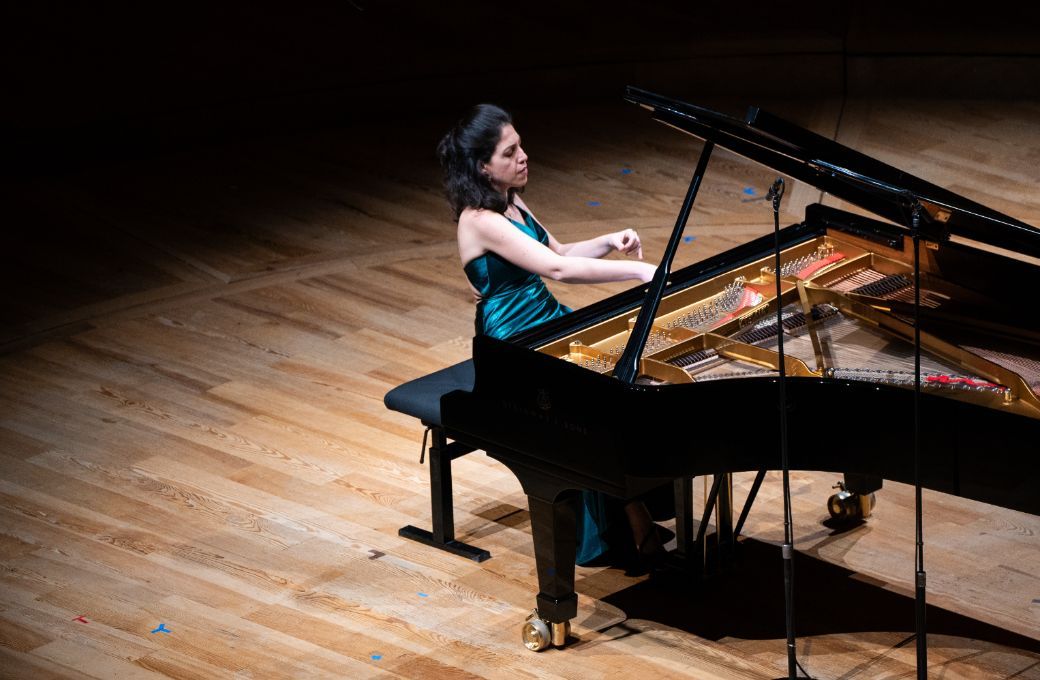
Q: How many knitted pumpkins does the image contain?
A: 0